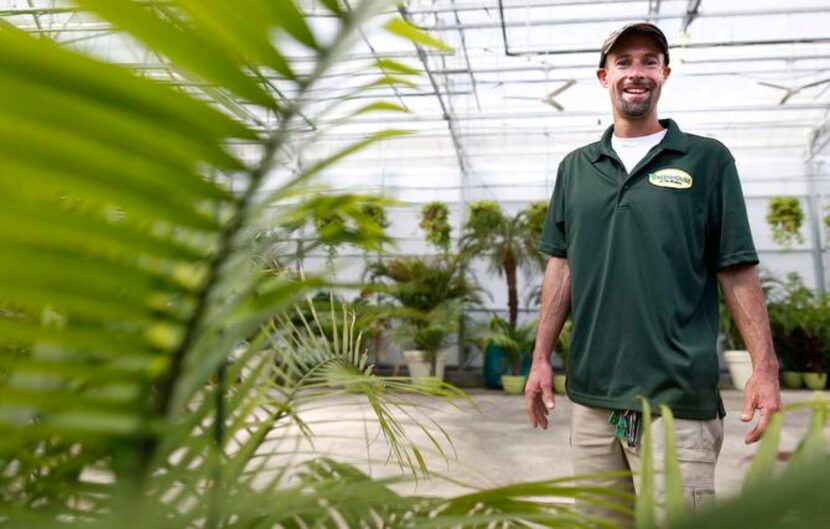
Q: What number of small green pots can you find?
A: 4